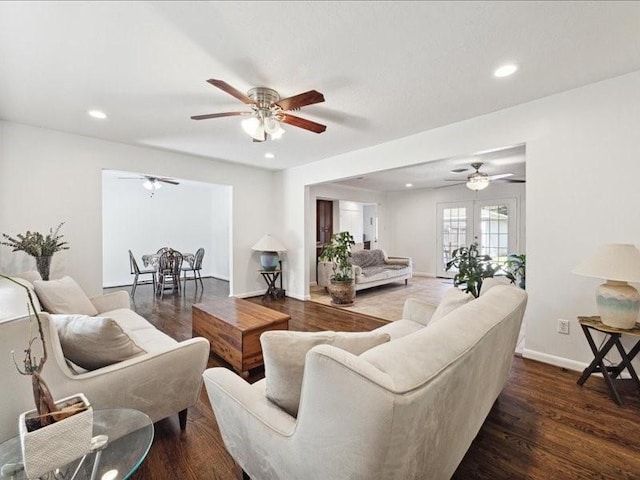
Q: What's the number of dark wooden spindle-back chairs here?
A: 4